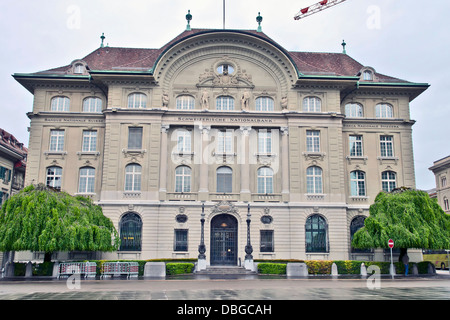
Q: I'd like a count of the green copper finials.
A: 4